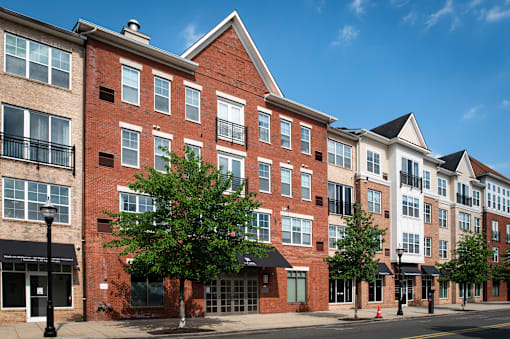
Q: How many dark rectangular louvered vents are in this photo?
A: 9